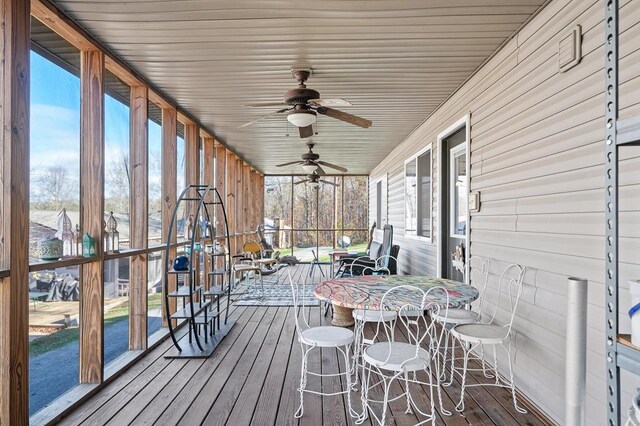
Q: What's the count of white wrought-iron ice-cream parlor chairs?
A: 5